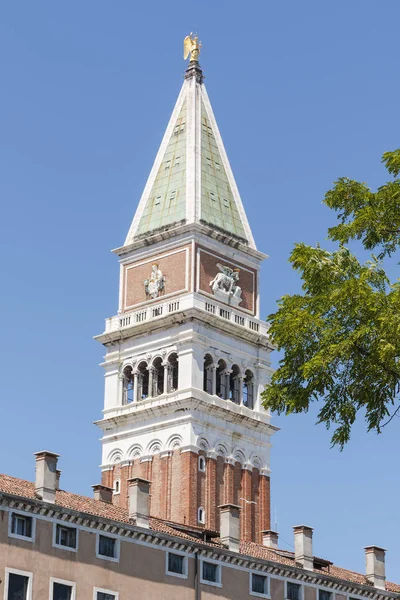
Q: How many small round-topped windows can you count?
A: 3